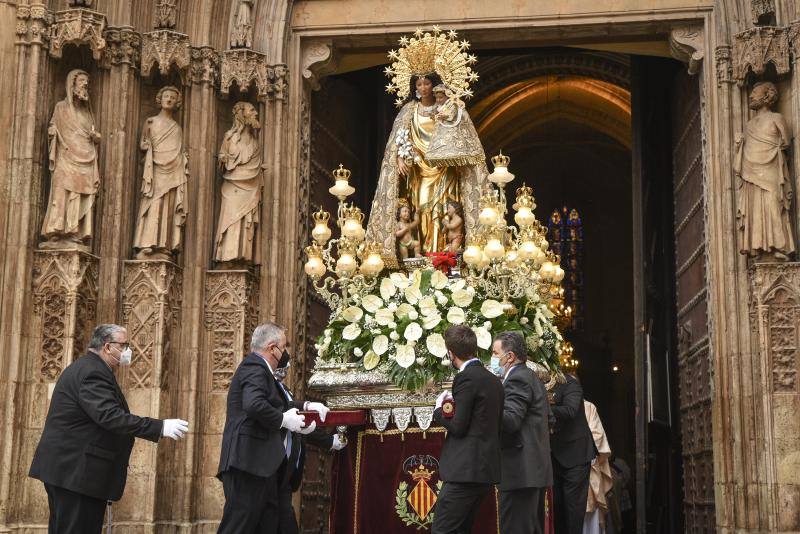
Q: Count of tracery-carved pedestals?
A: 4